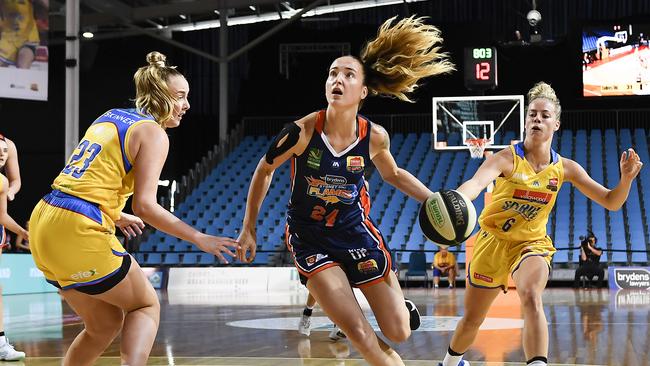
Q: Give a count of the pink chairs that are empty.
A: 0